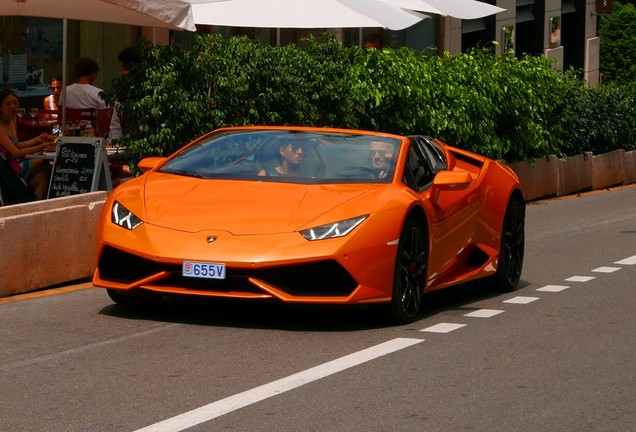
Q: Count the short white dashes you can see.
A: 6